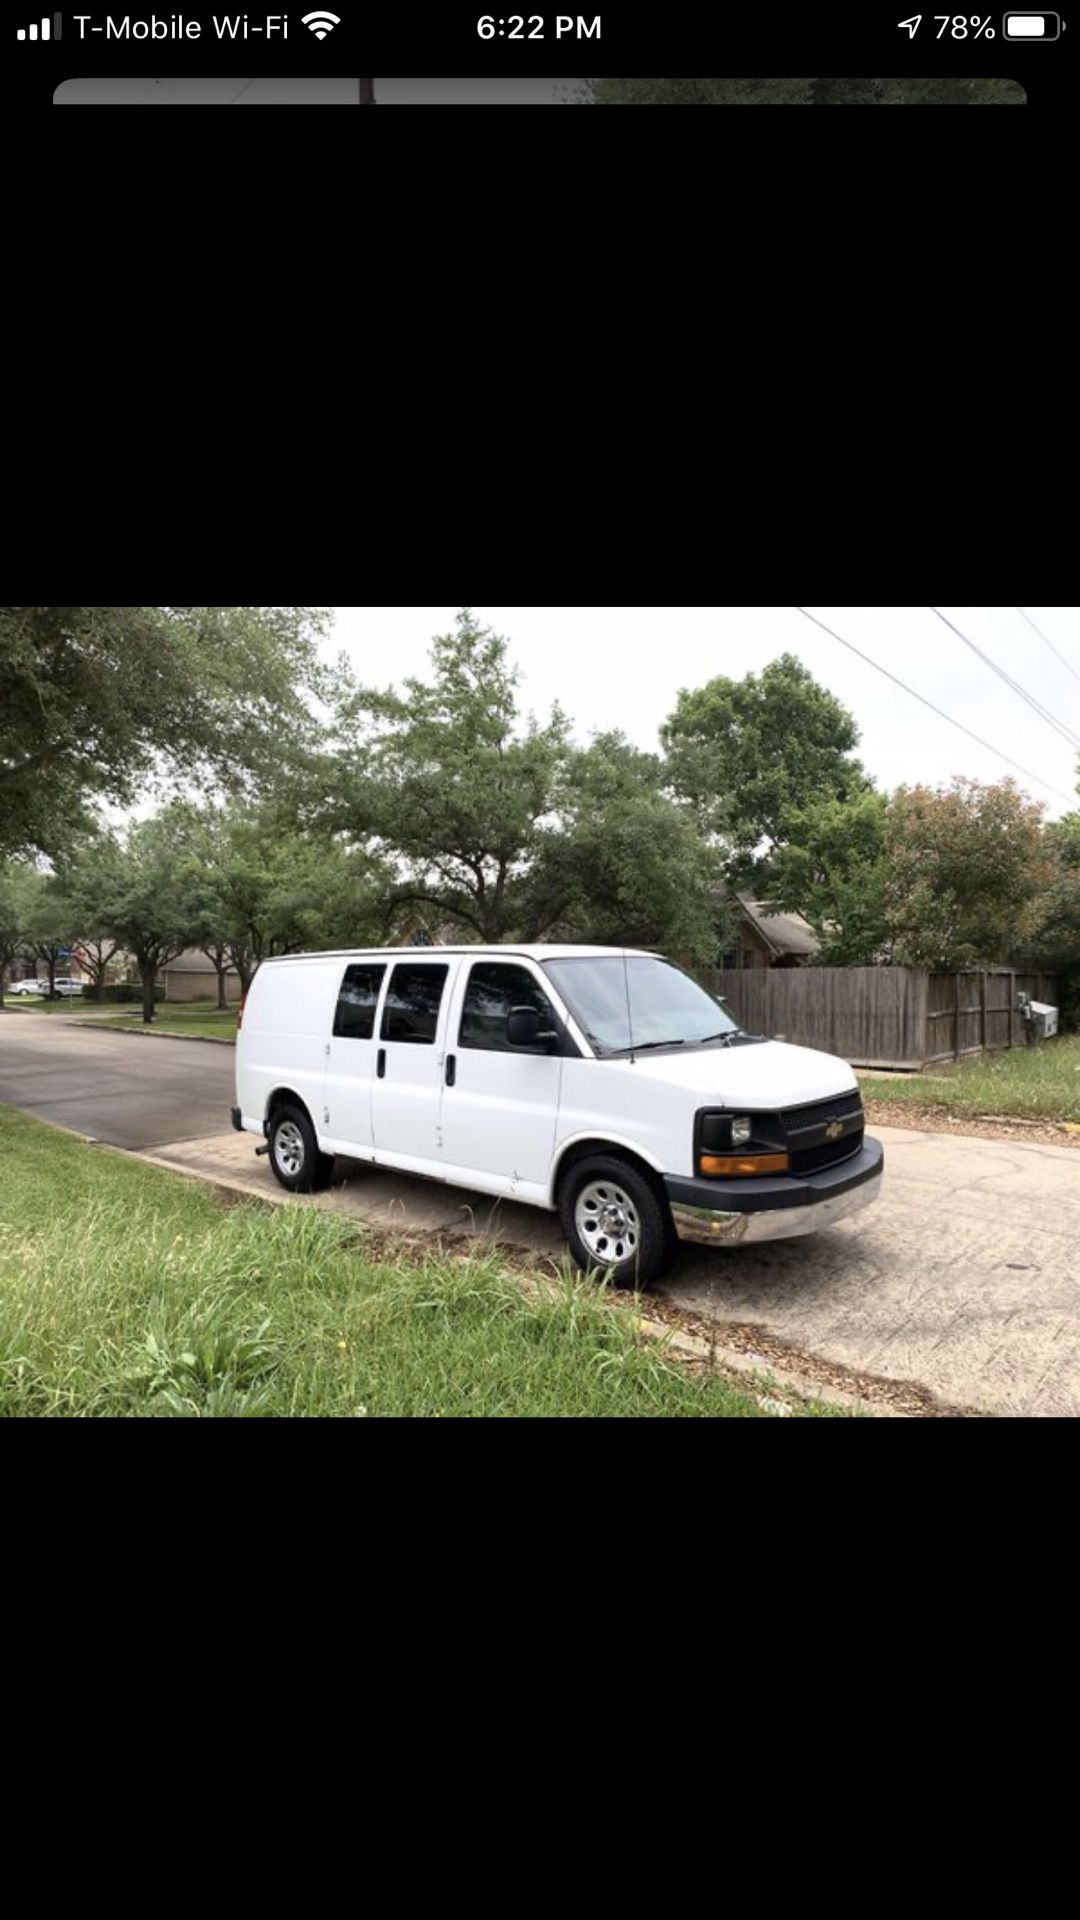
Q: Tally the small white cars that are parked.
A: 2